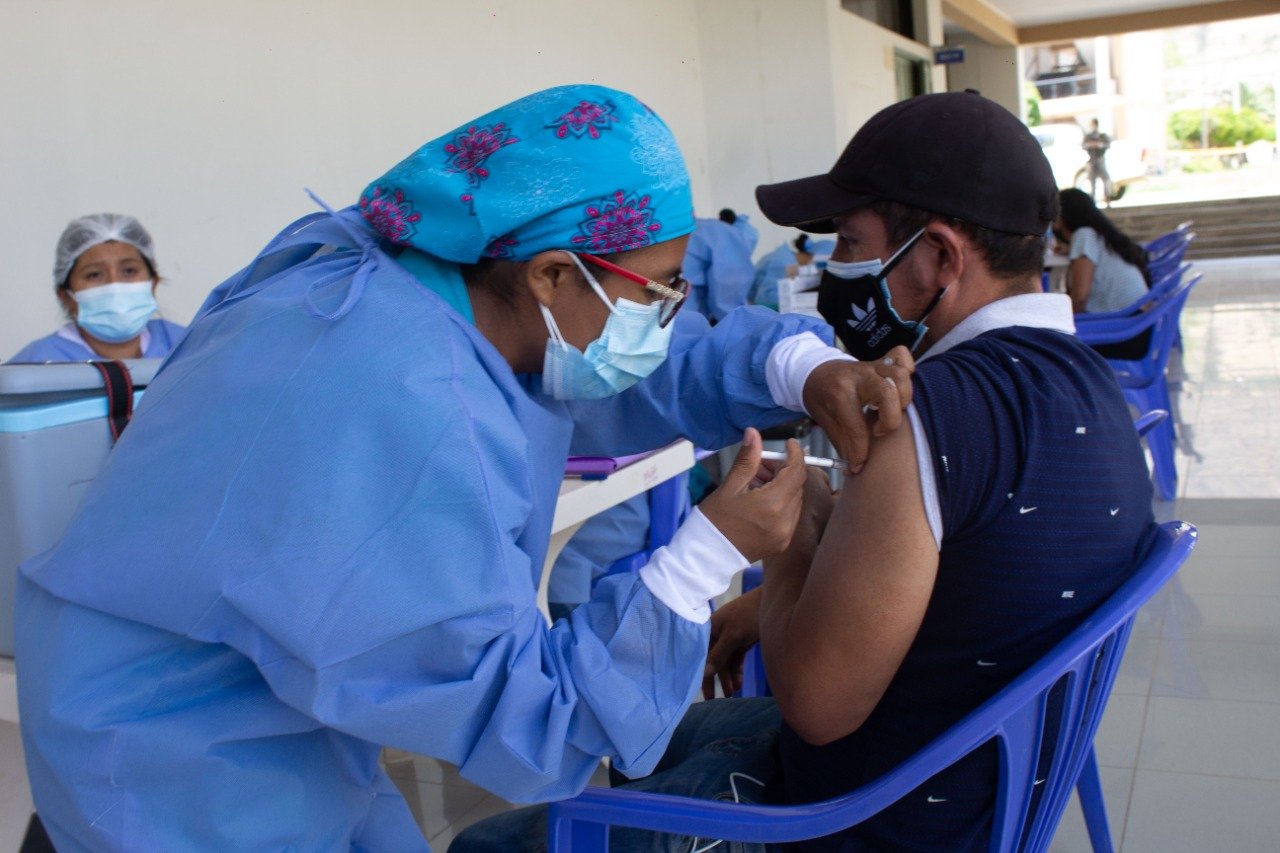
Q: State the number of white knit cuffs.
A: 2